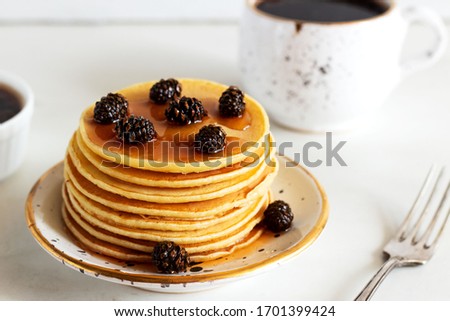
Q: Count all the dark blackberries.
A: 8